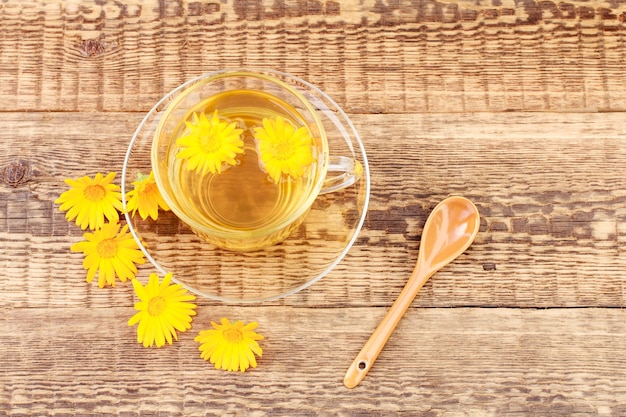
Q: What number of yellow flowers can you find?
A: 7